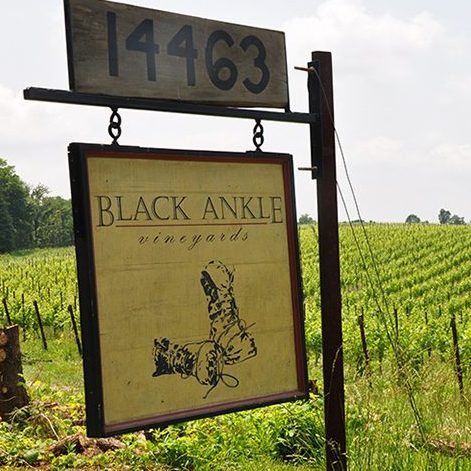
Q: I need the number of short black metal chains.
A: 2